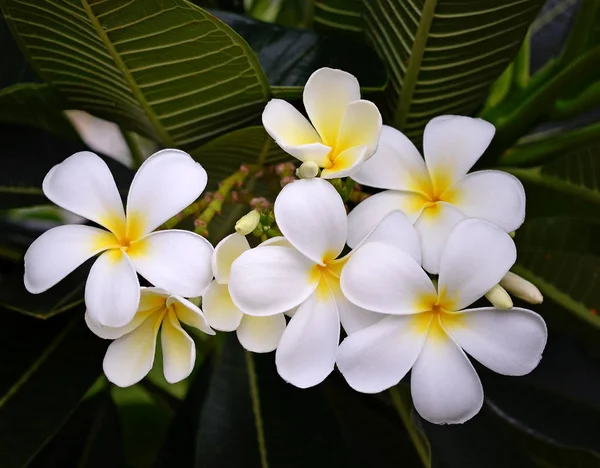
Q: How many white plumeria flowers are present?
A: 7